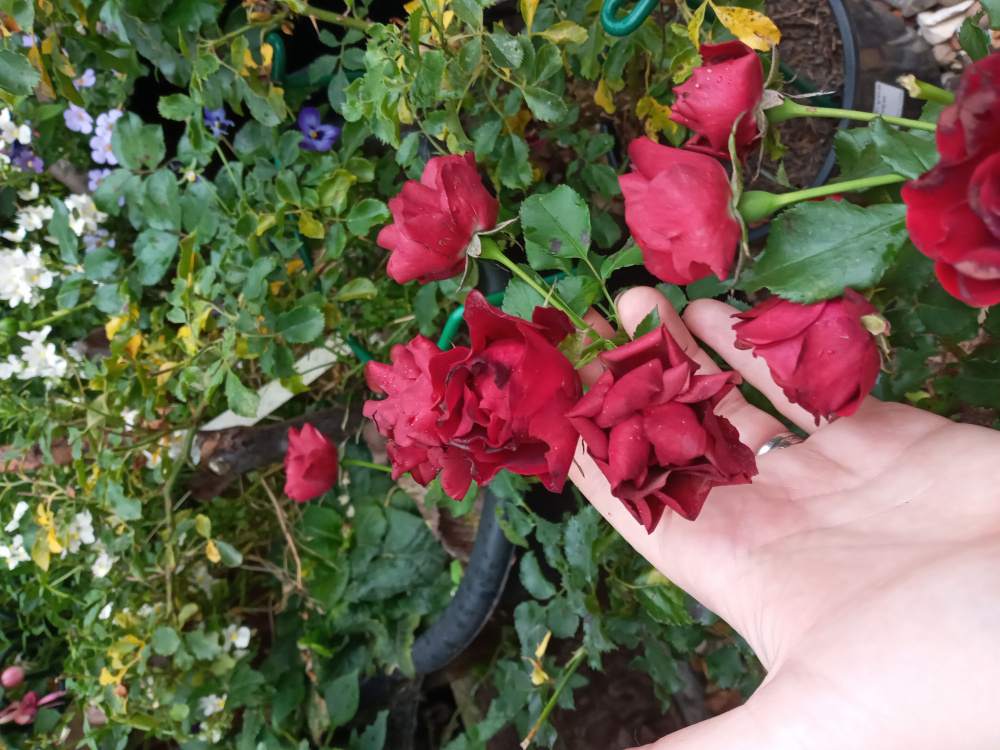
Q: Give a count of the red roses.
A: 9